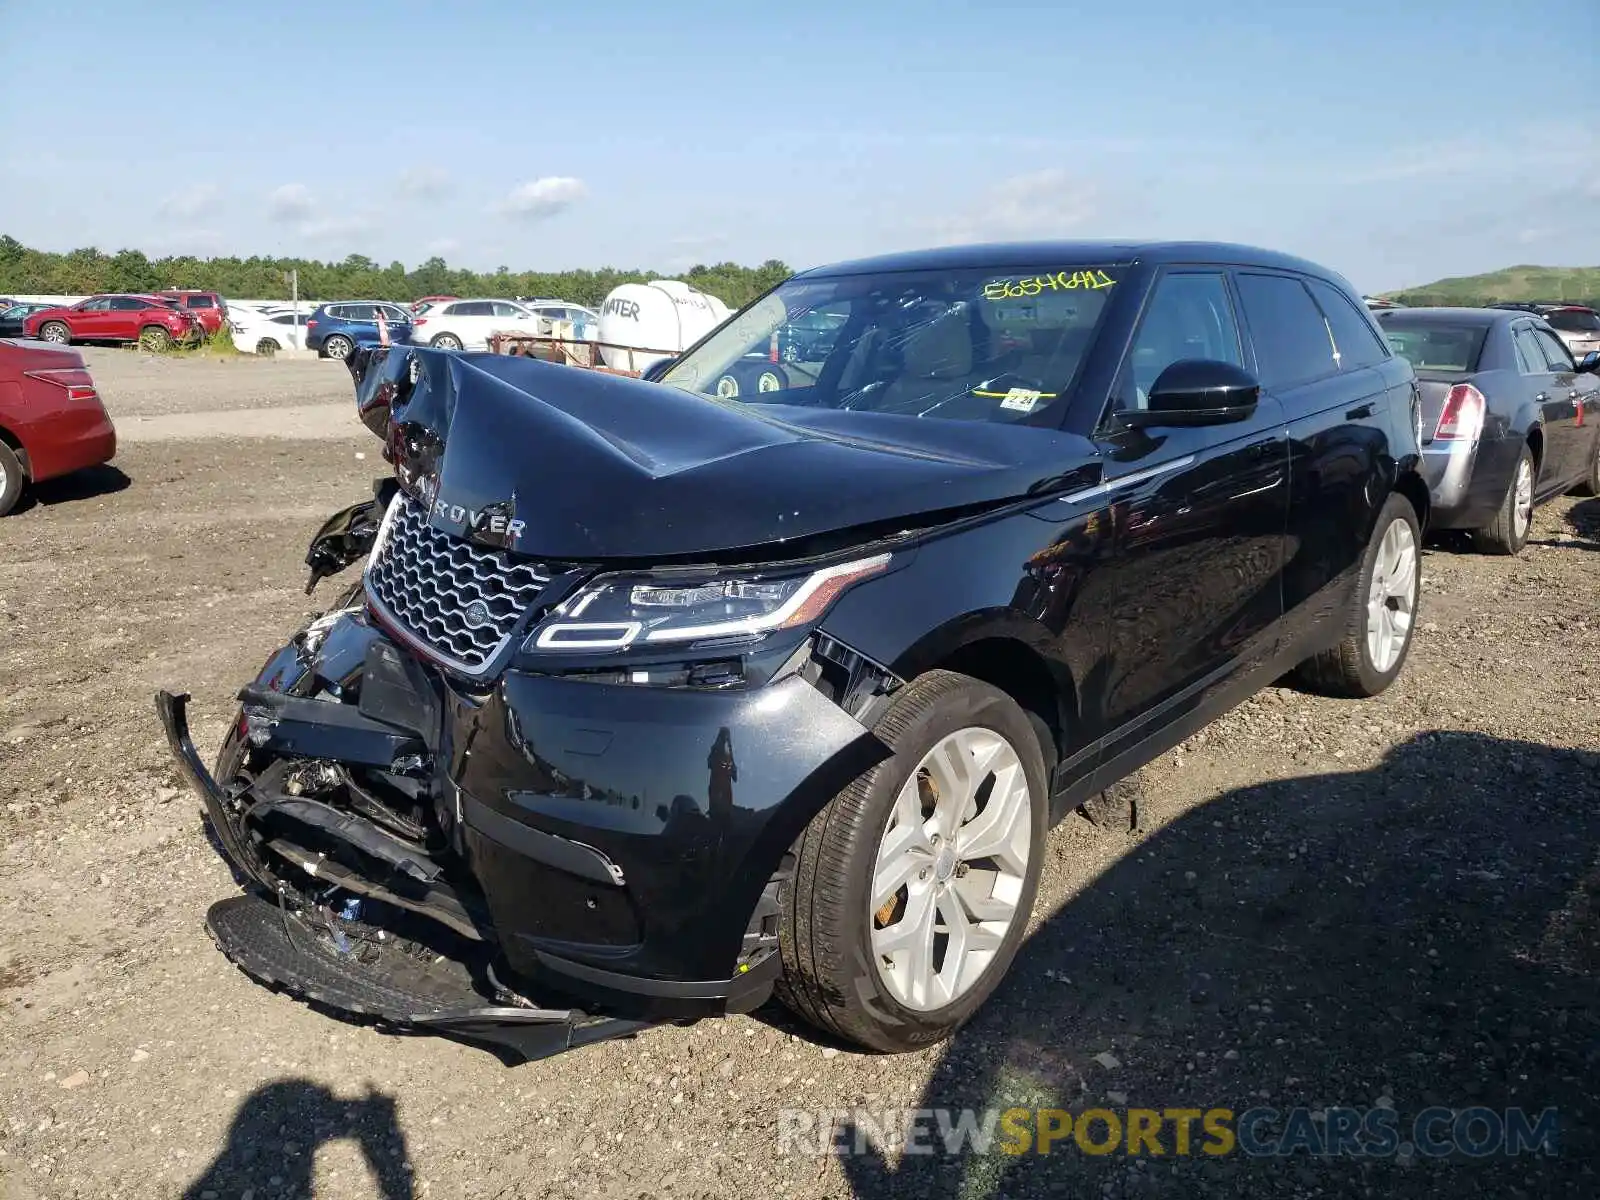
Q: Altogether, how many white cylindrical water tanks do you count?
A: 1